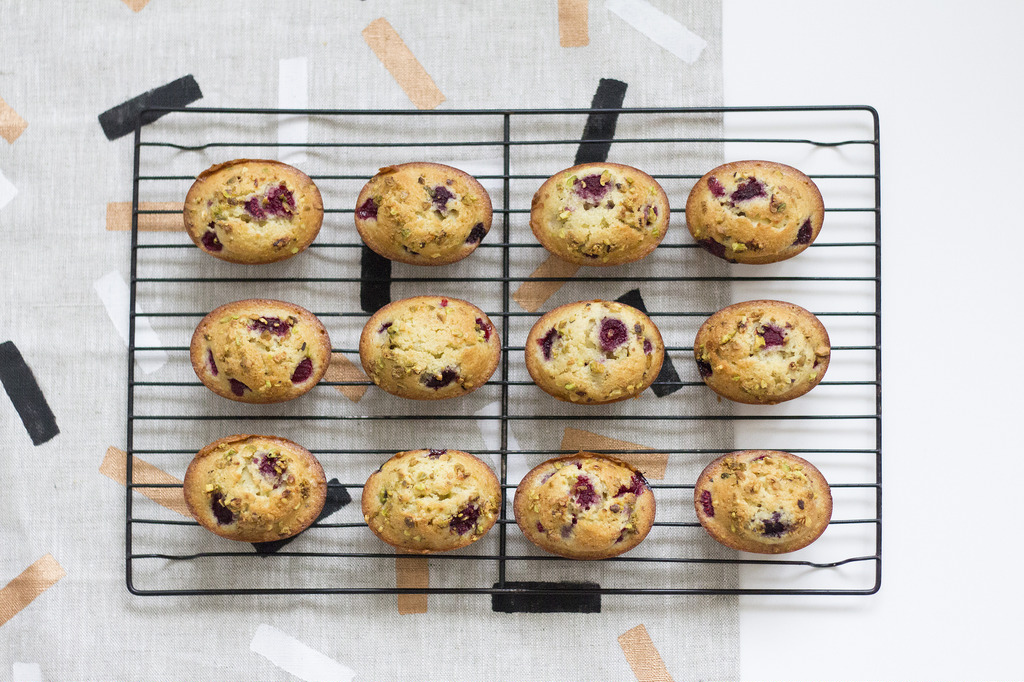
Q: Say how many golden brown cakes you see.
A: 12